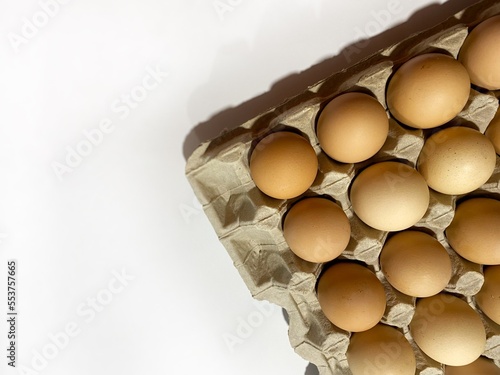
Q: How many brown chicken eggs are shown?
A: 15